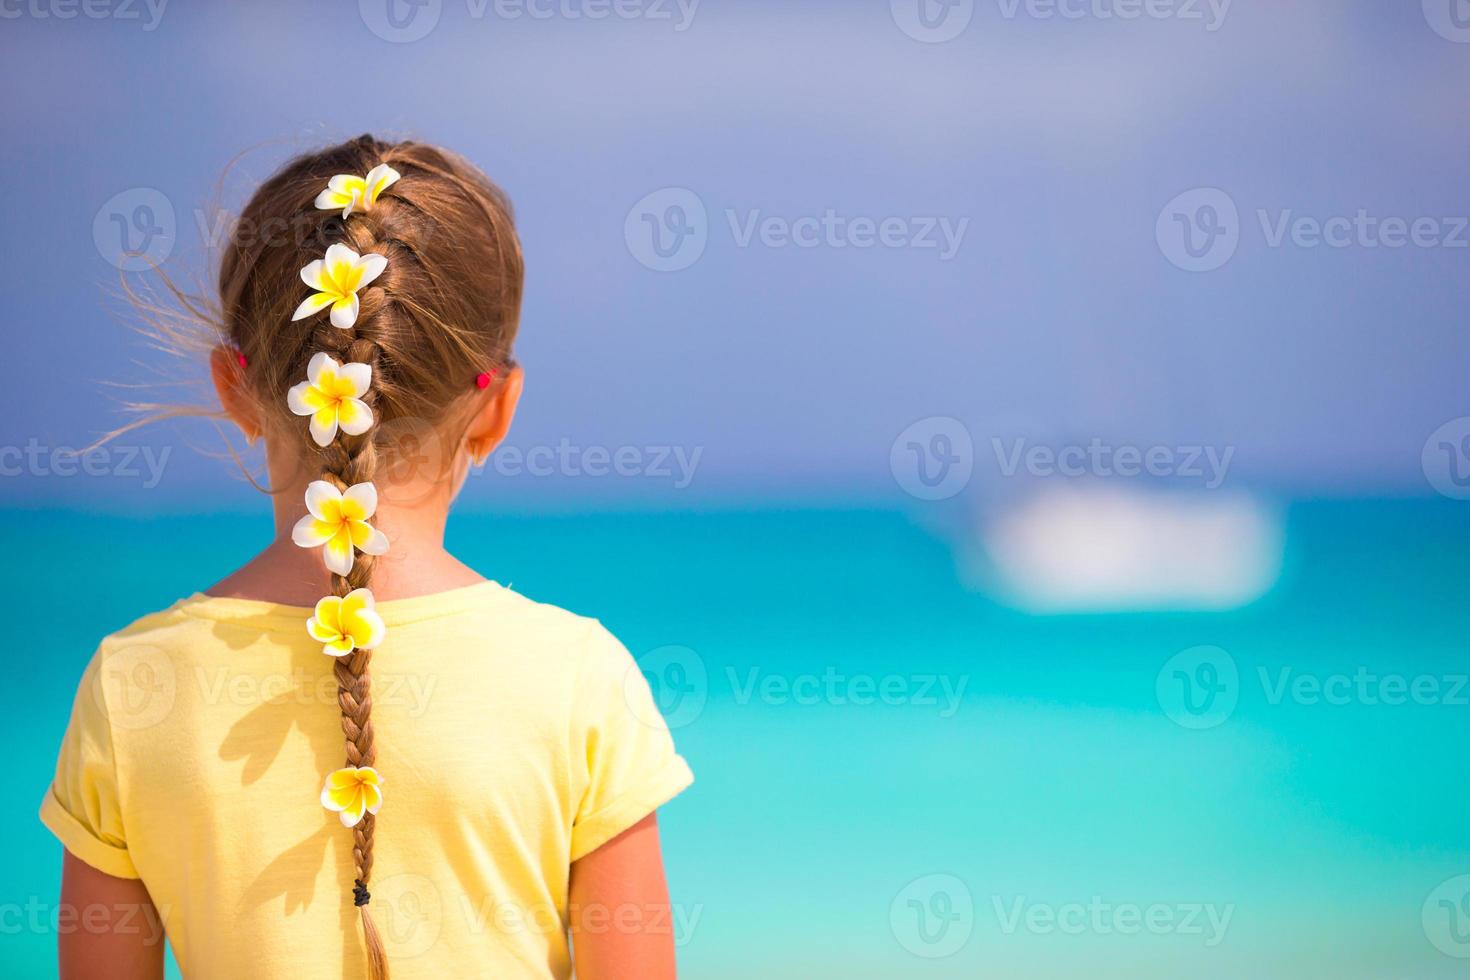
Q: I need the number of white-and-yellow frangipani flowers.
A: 6